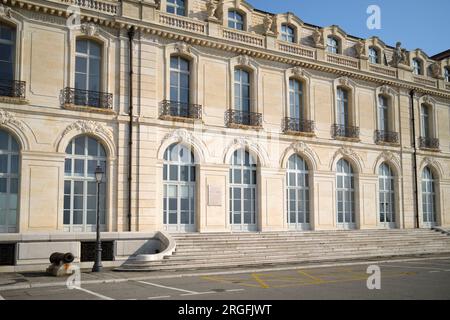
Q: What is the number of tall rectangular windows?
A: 8